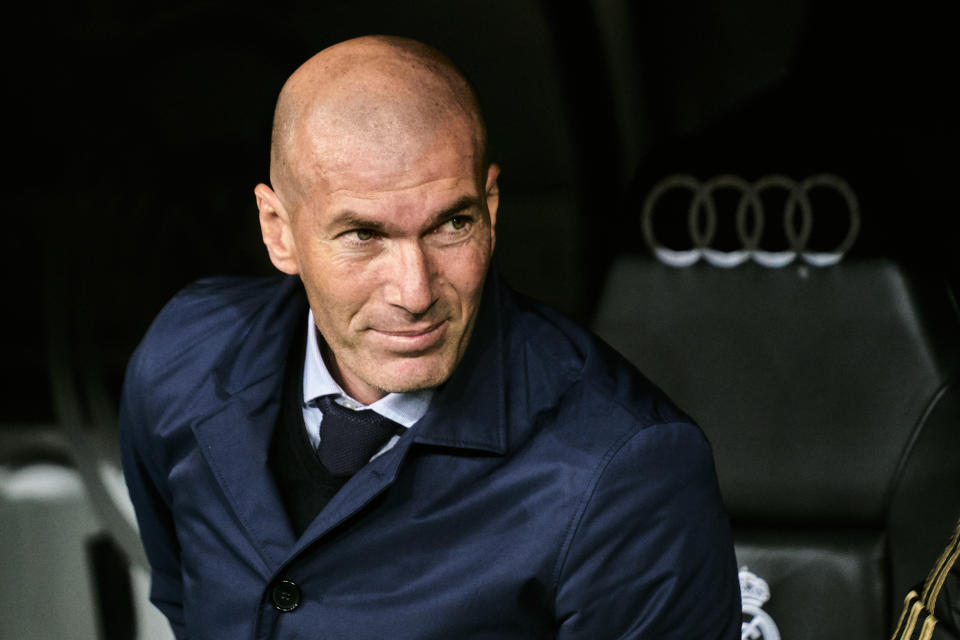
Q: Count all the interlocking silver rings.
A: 4